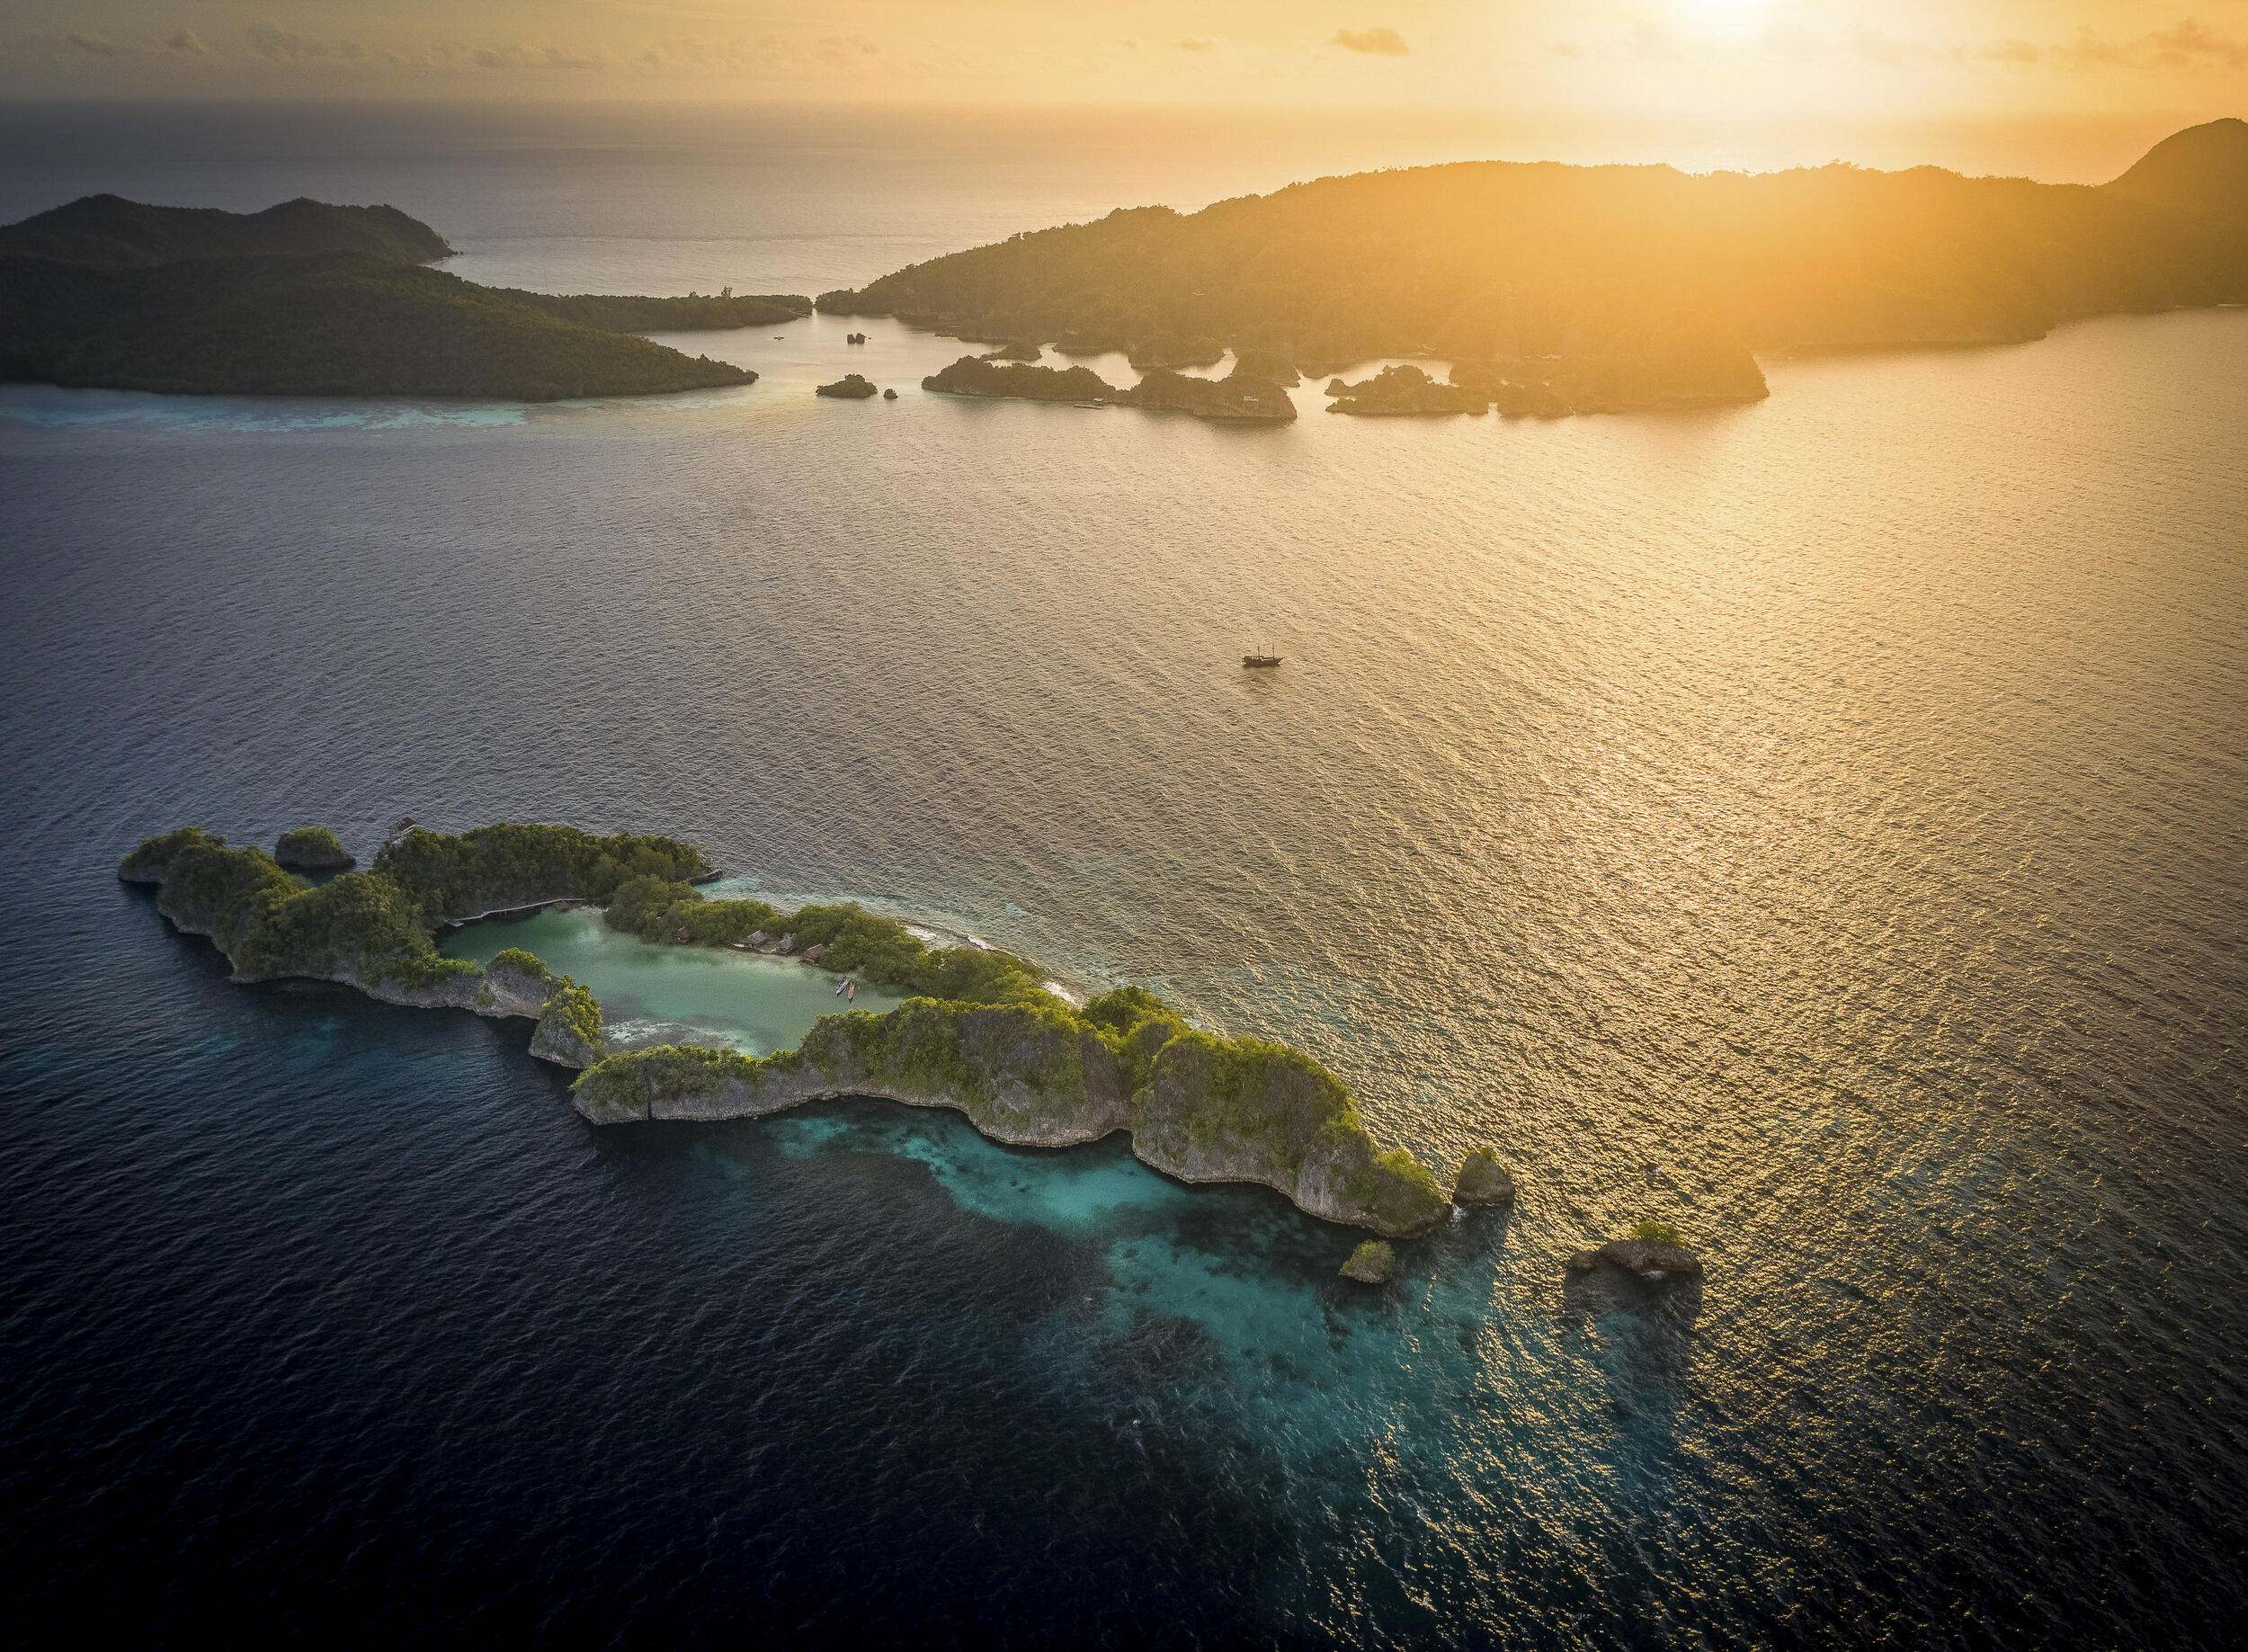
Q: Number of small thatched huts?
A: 4